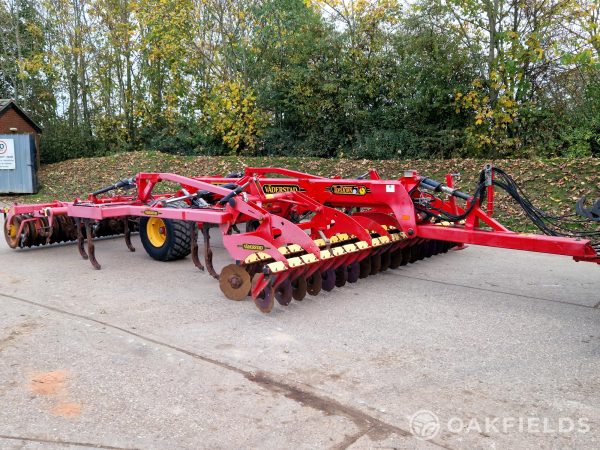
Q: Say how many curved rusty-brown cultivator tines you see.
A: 5